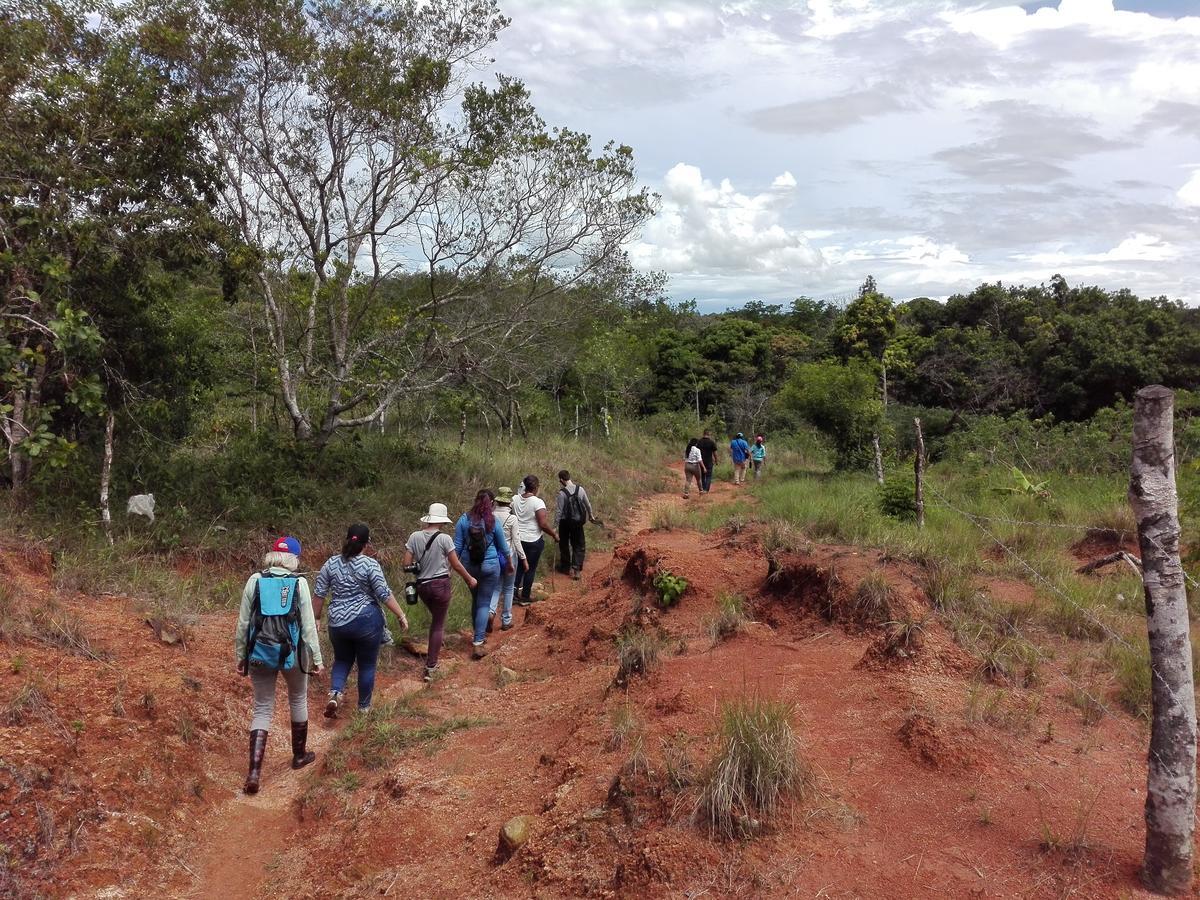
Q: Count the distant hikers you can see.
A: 4